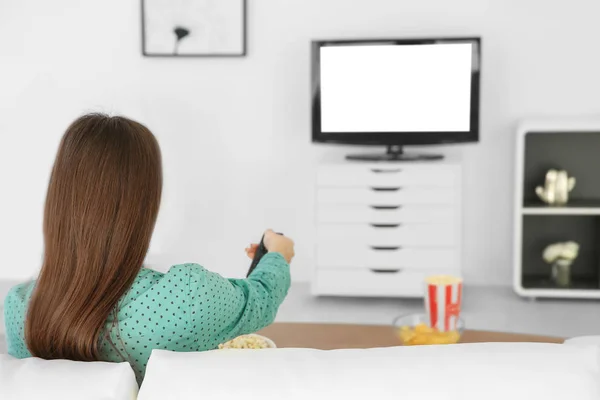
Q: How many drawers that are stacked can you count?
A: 6